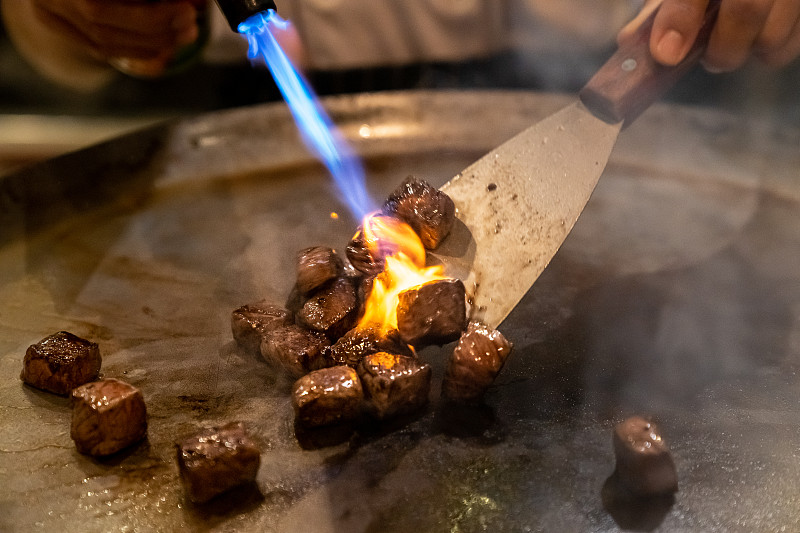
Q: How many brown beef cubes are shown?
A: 15